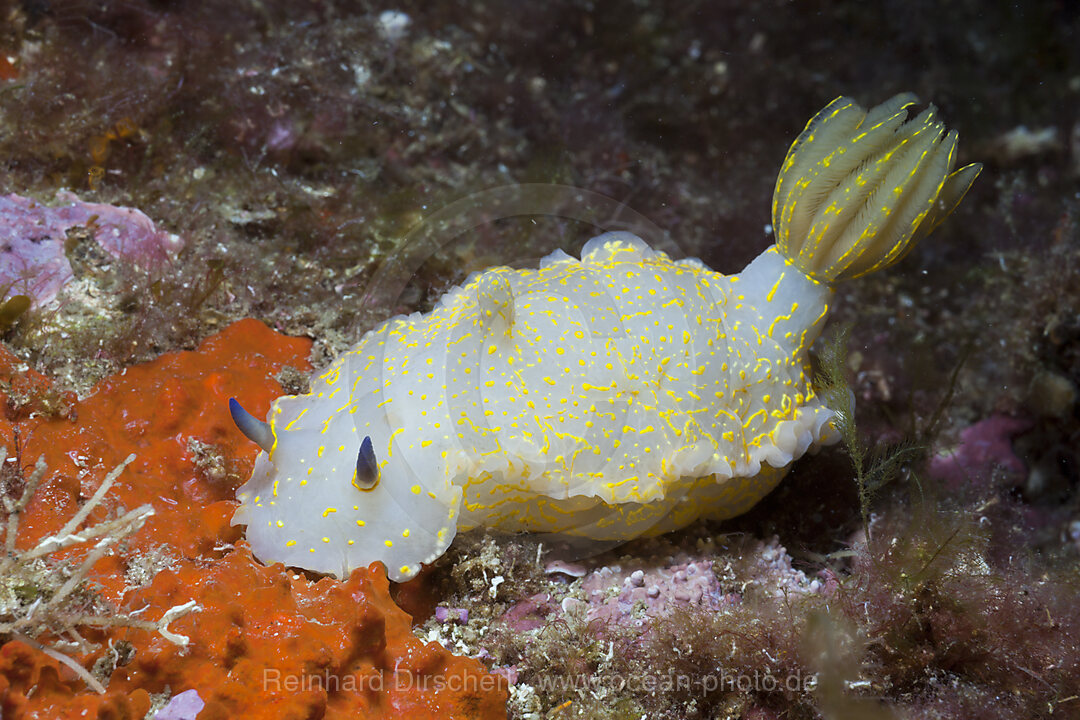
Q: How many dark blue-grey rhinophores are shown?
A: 2